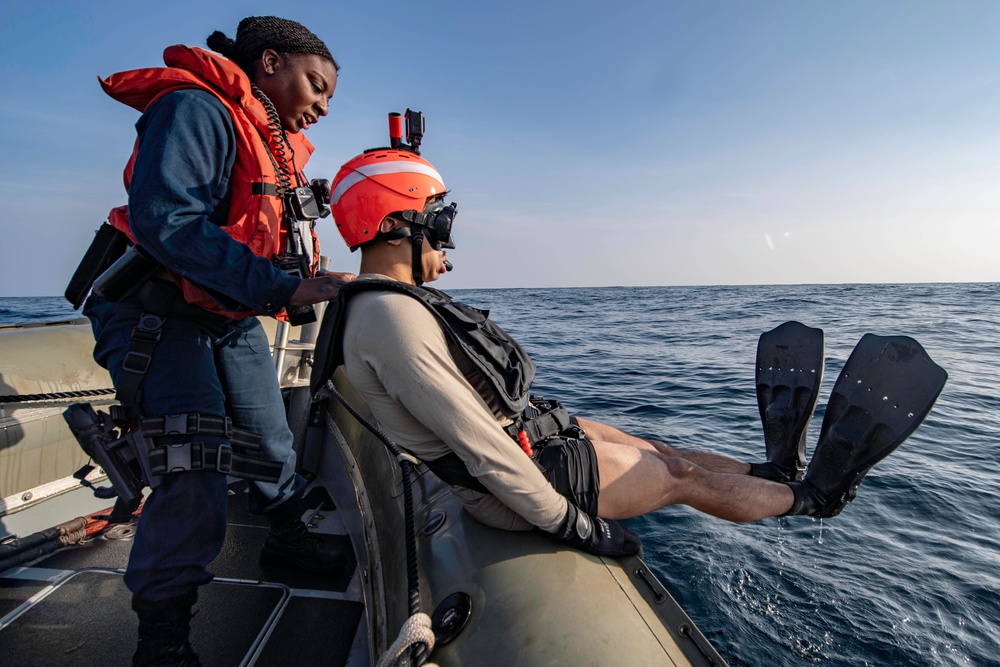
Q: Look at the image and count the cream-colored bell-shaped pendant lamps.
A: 0